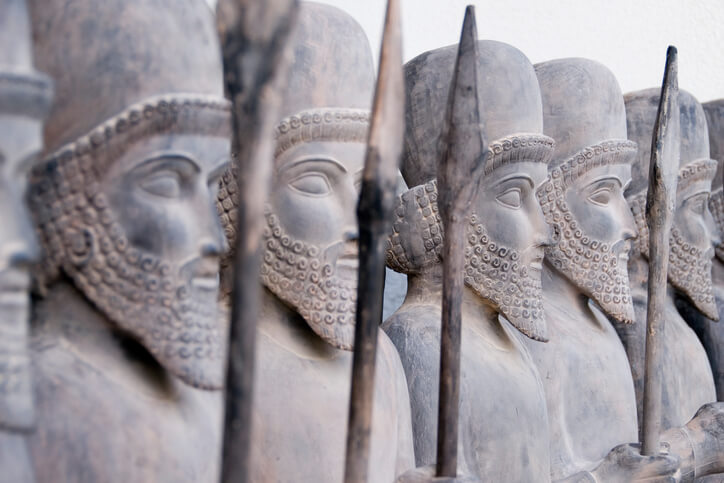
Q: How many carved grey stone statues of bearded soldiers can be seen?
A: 7